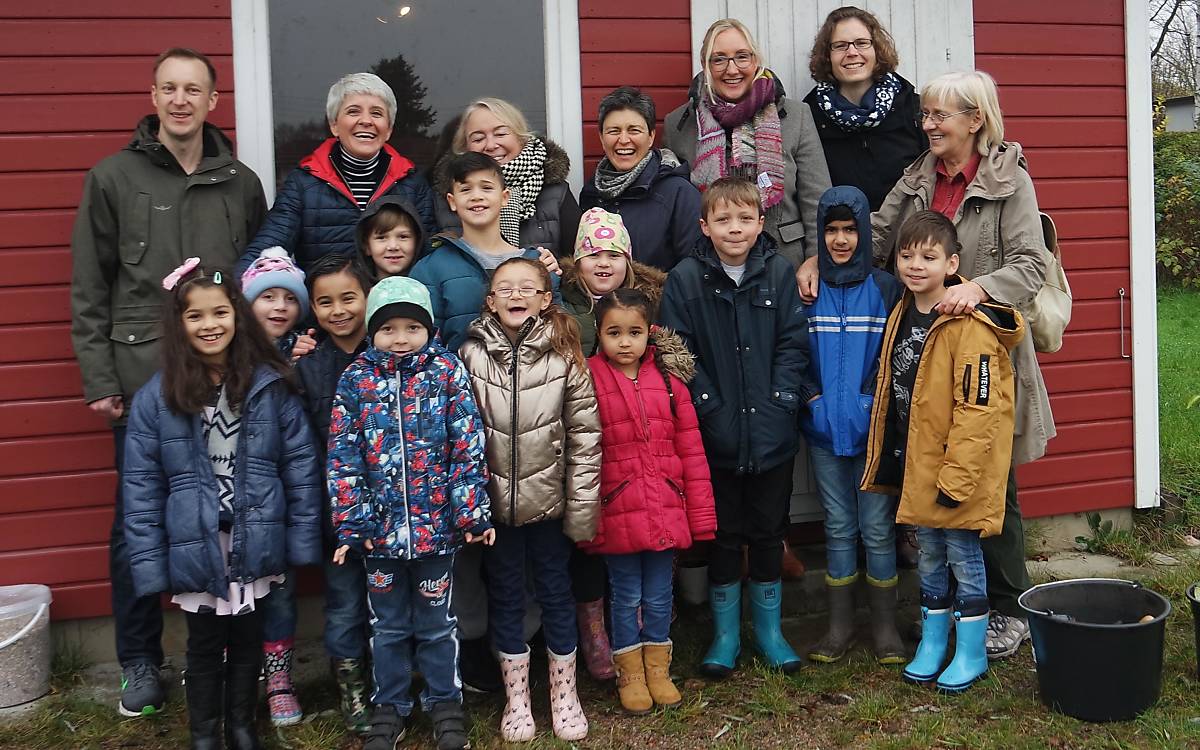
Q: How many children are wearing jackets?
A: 12